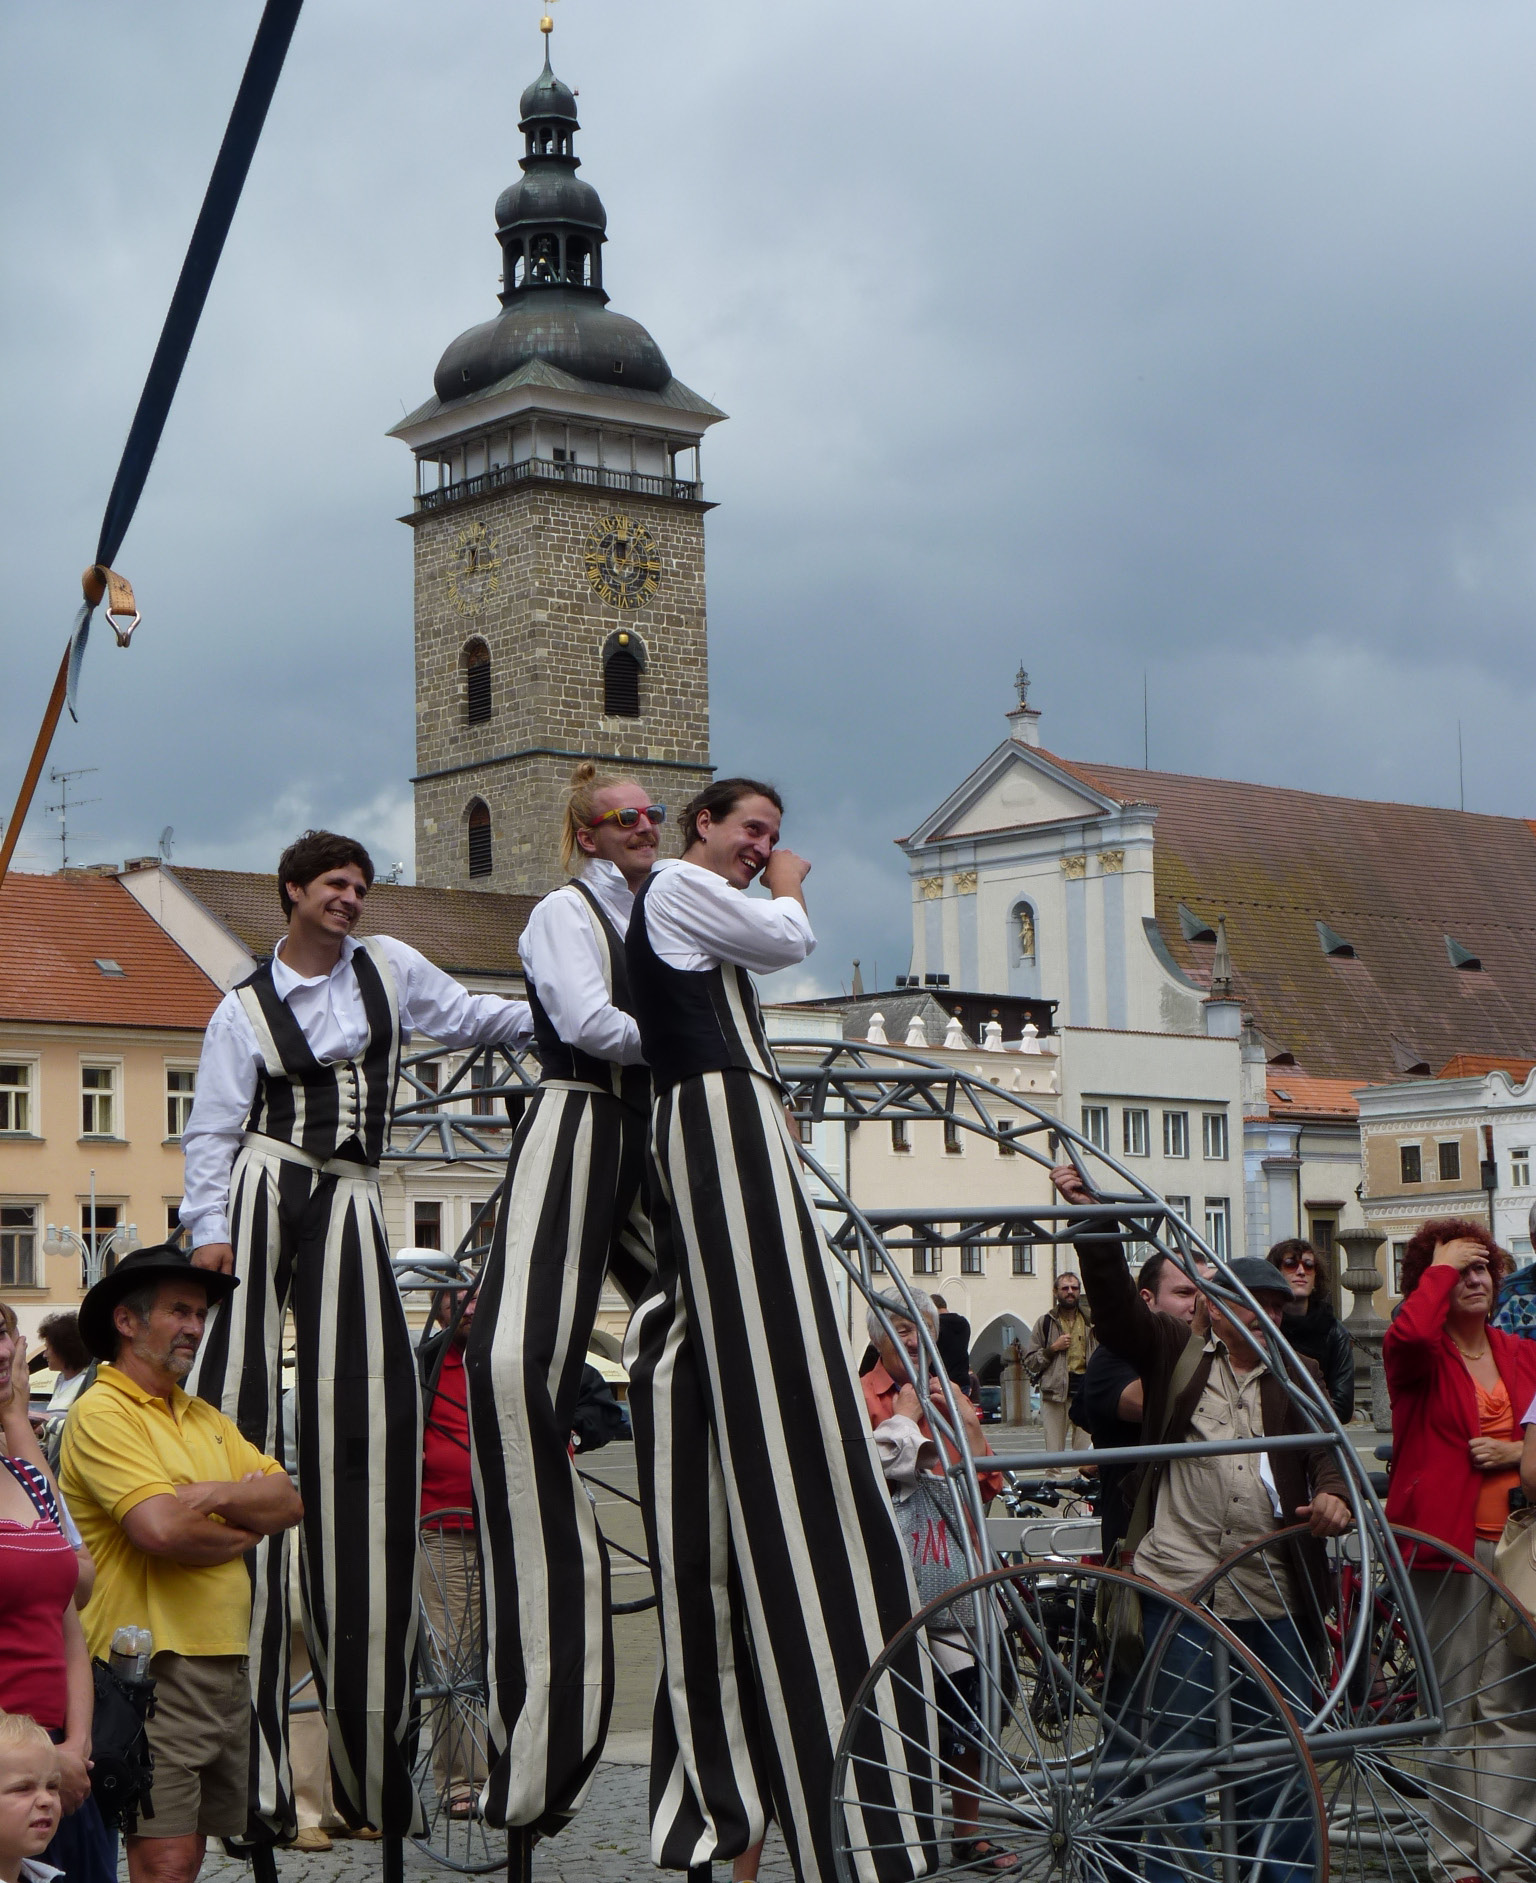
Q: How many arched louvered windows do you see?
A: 3